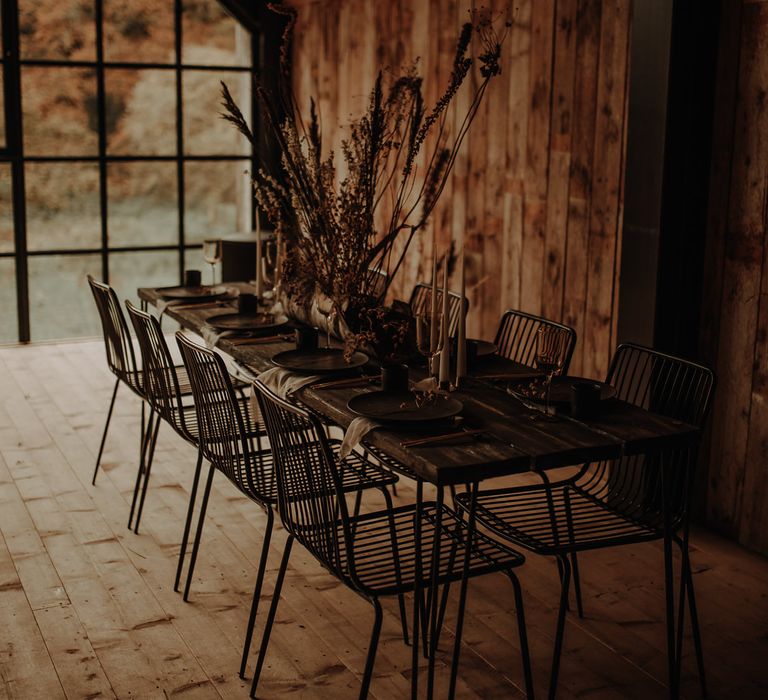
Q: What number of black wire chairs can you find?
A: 8